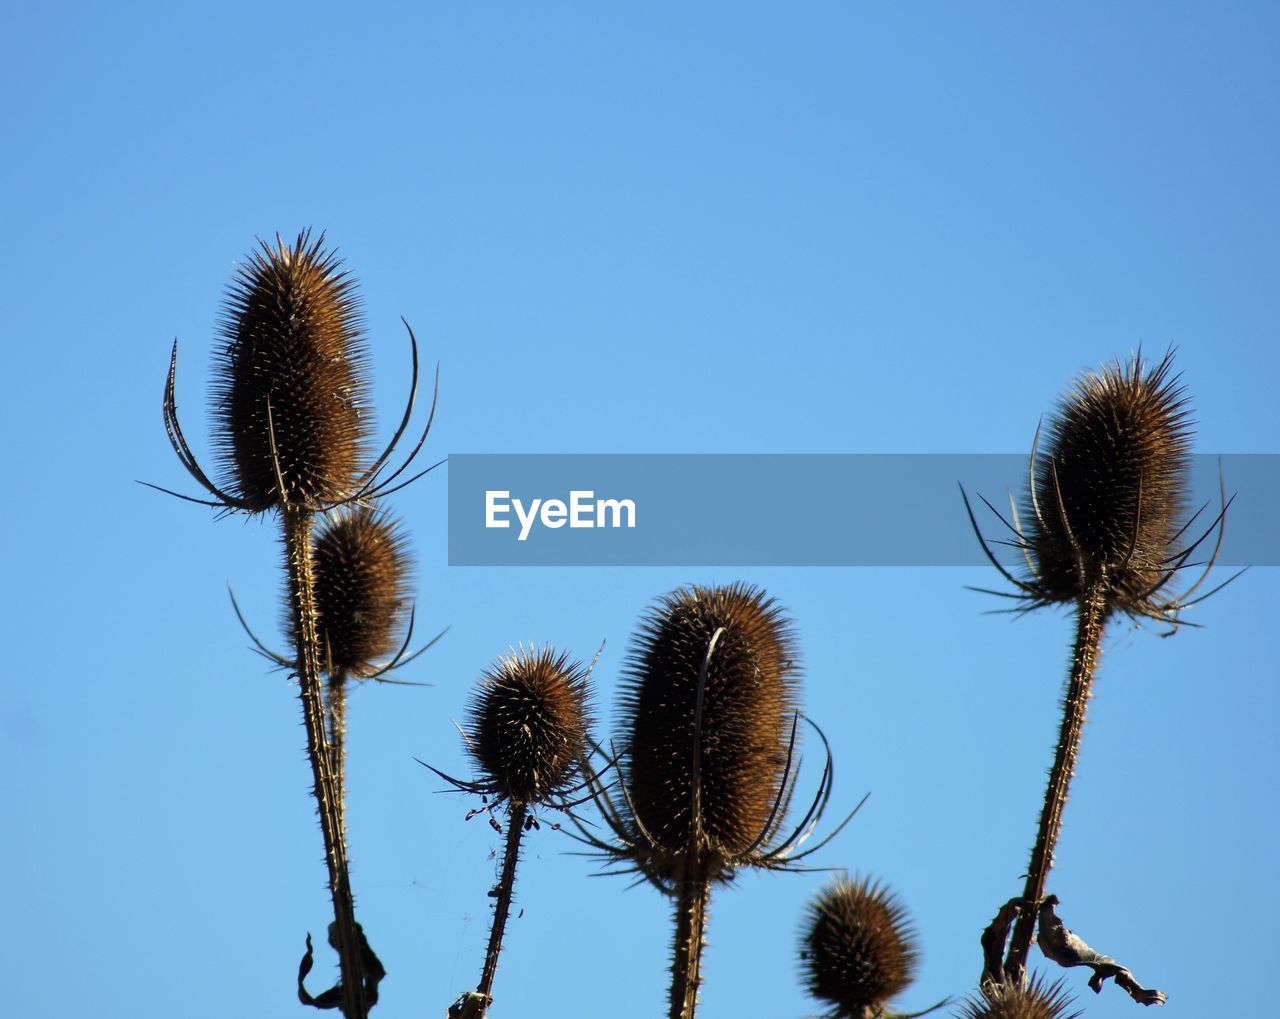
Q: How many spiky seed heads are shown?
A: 7